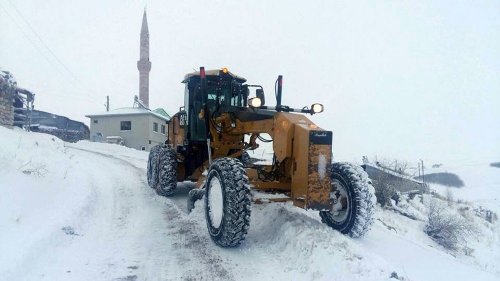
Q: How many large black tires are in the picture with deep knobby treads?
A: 4